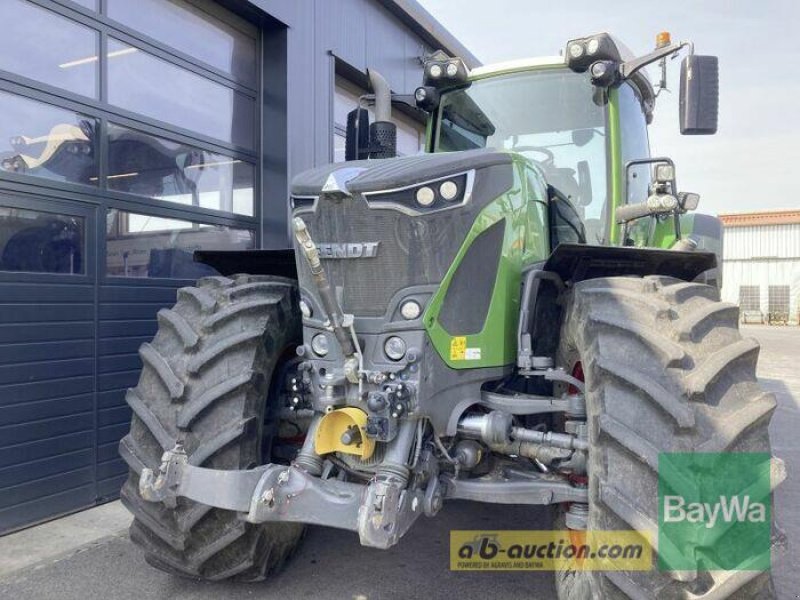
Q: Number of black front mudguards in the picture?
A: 2